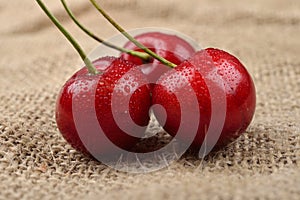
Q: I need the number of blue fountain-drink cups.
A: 0